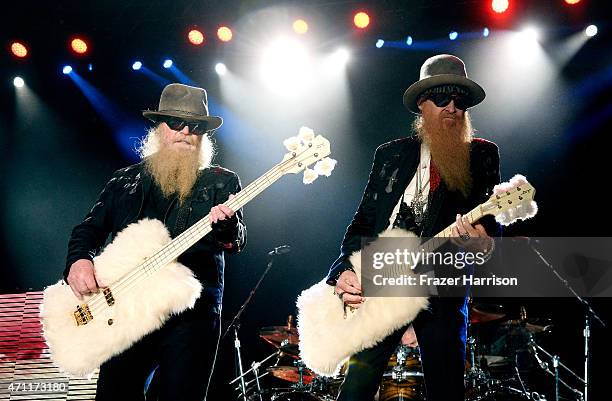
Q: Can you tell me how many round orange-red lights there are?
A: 8